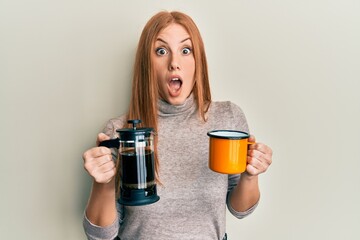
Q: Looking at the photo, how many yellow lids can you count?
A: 0